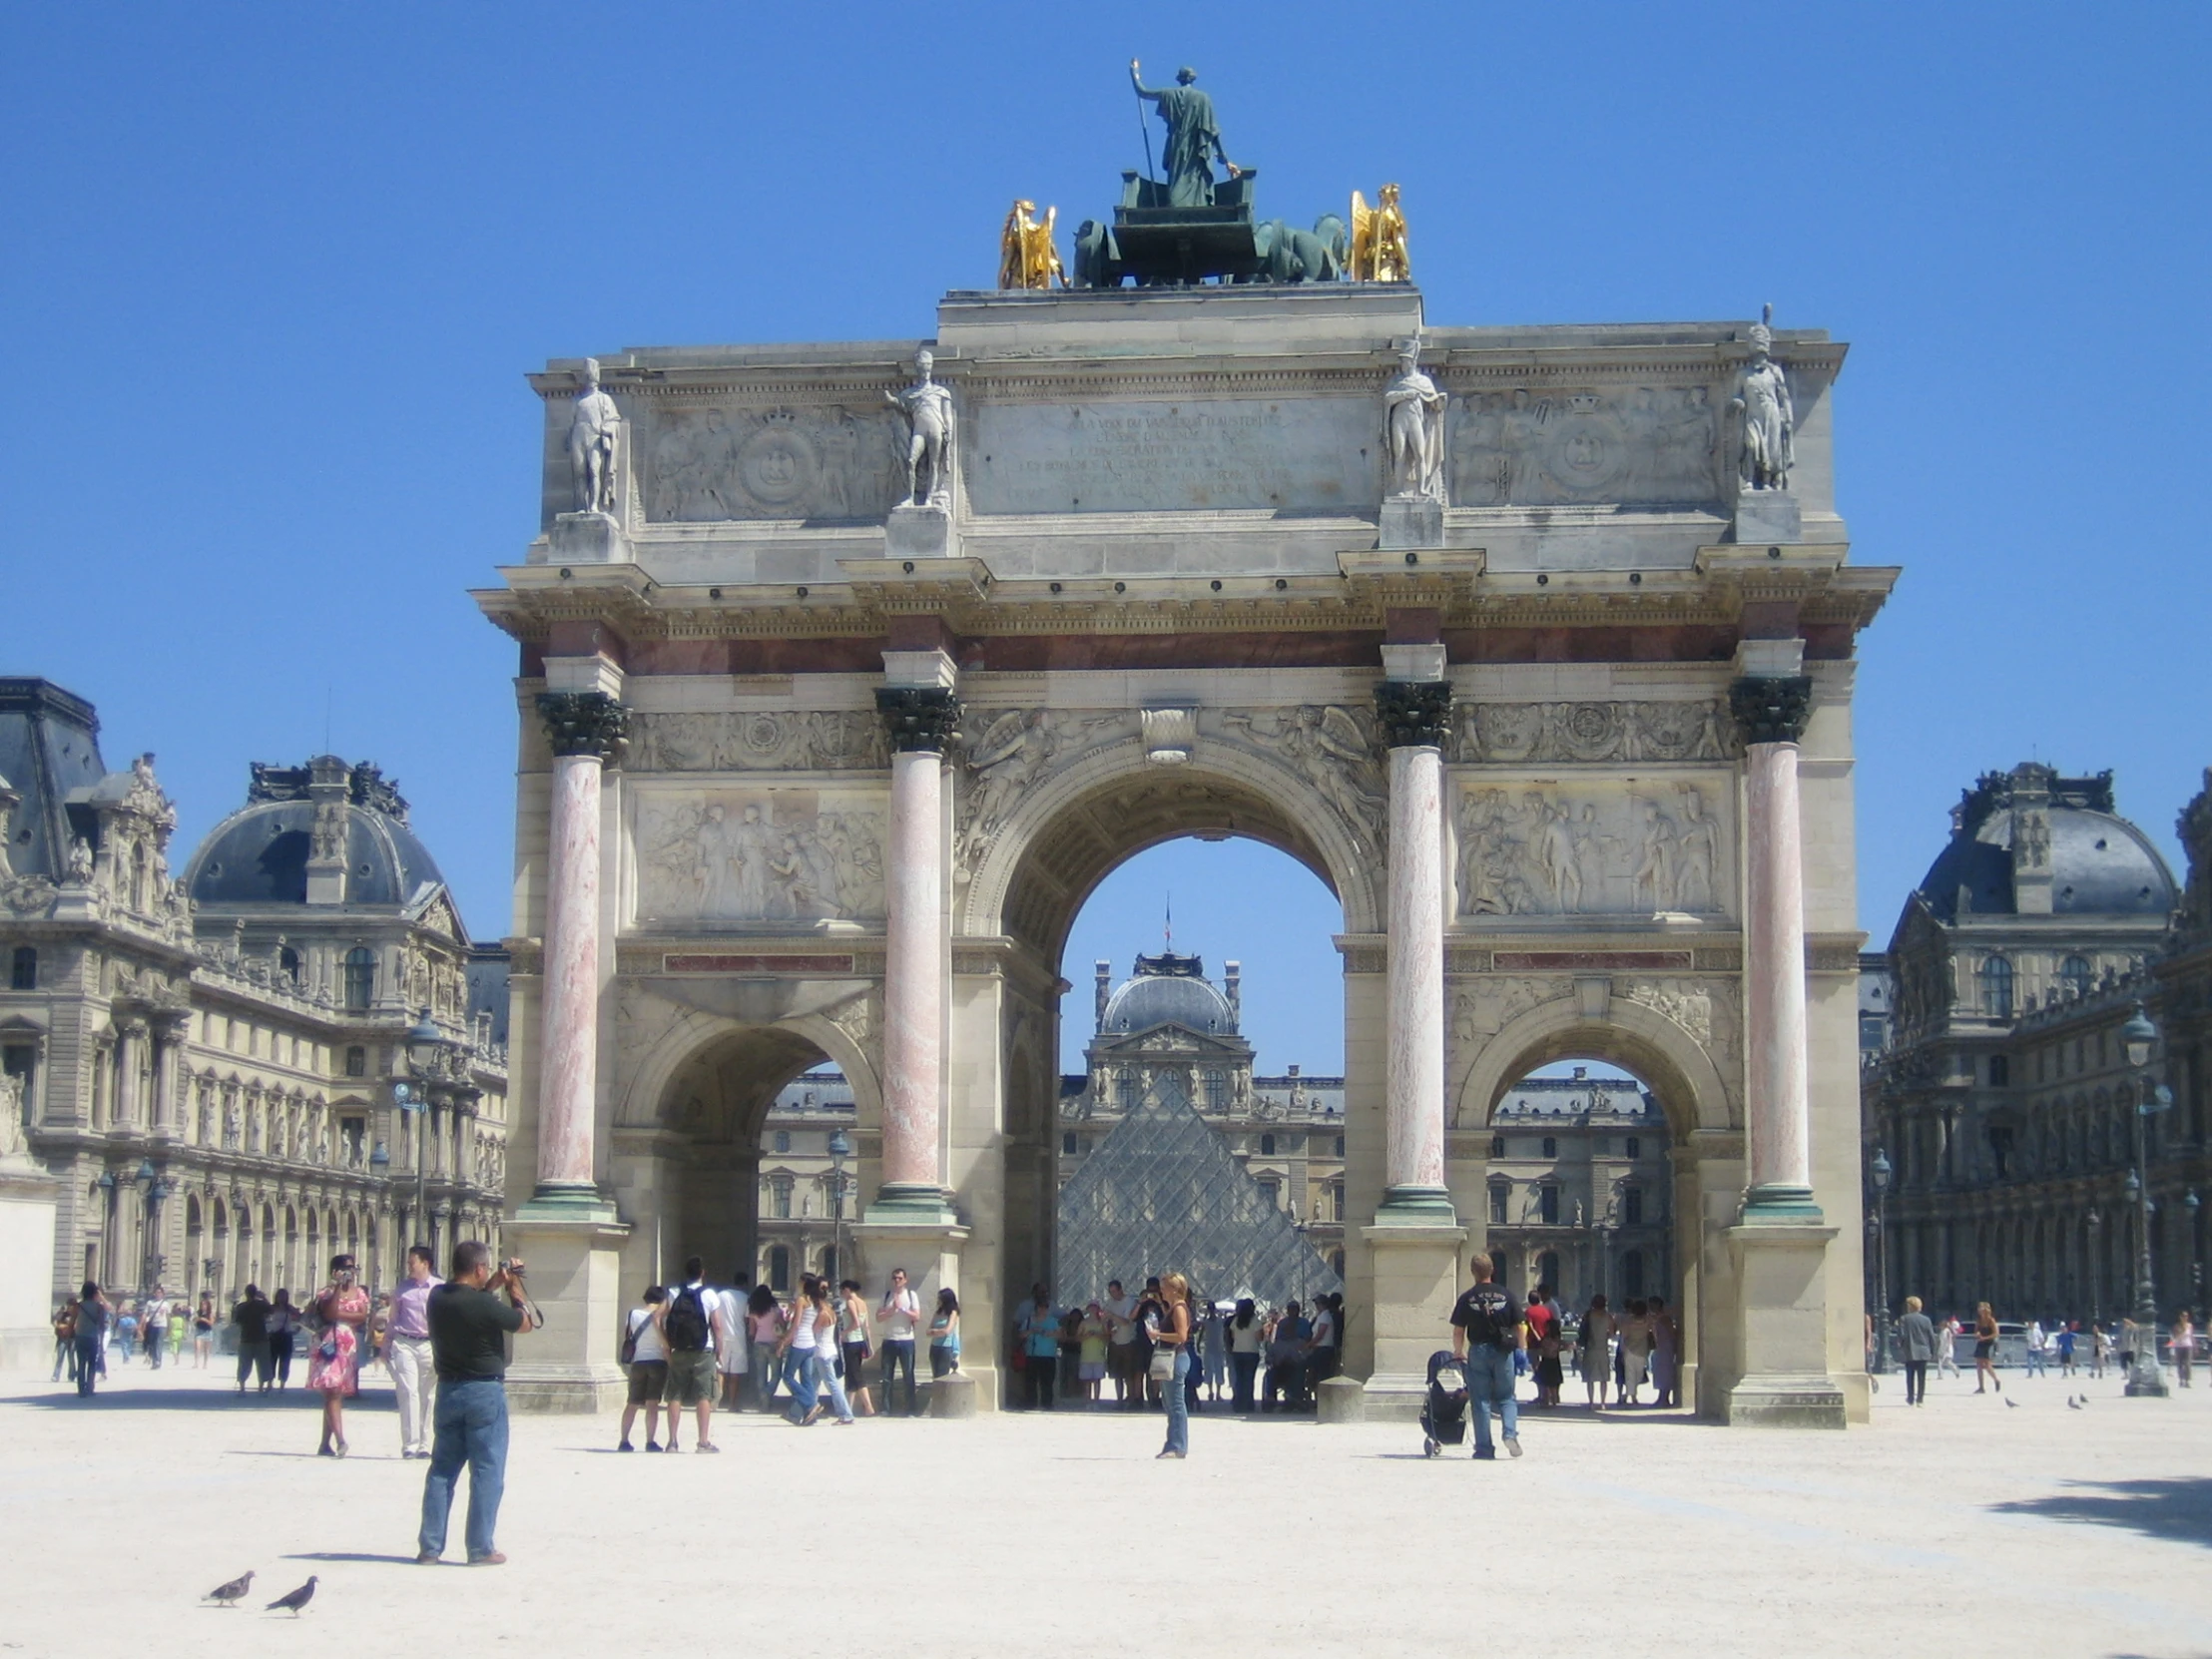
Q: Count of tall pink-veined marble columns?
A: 4